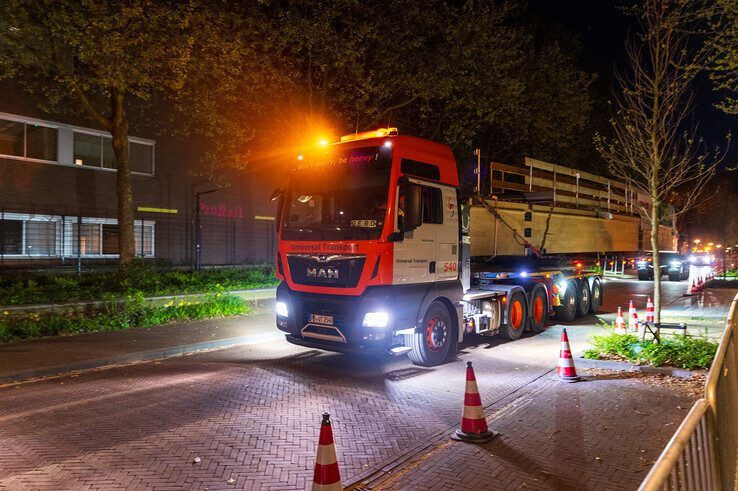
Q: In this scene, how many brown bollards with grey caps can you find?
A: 0